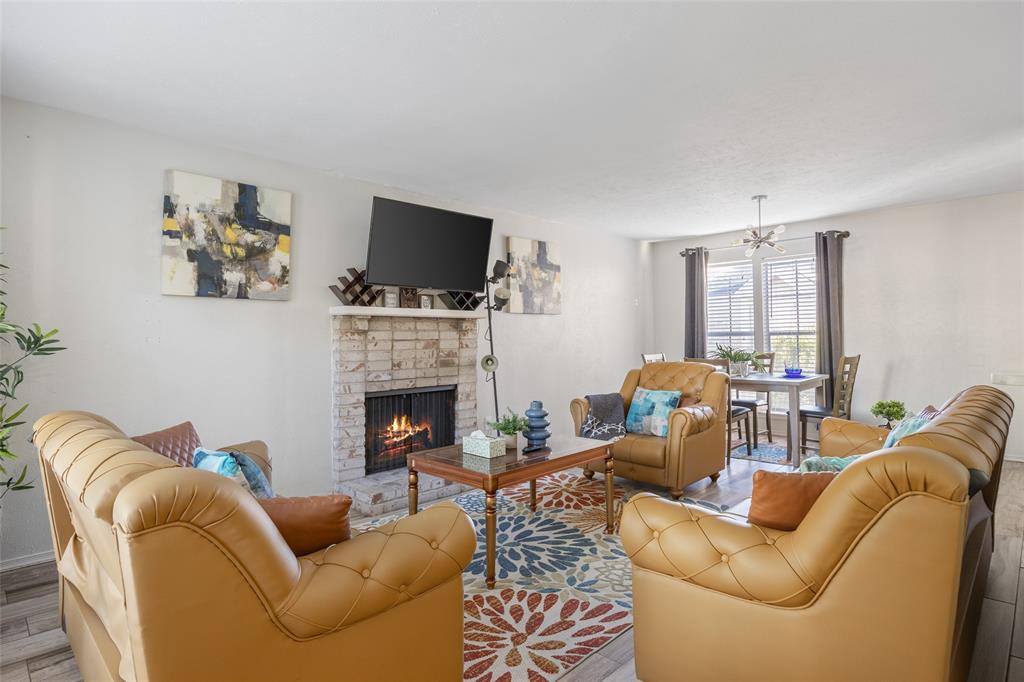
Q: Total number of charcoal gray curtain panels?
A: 2